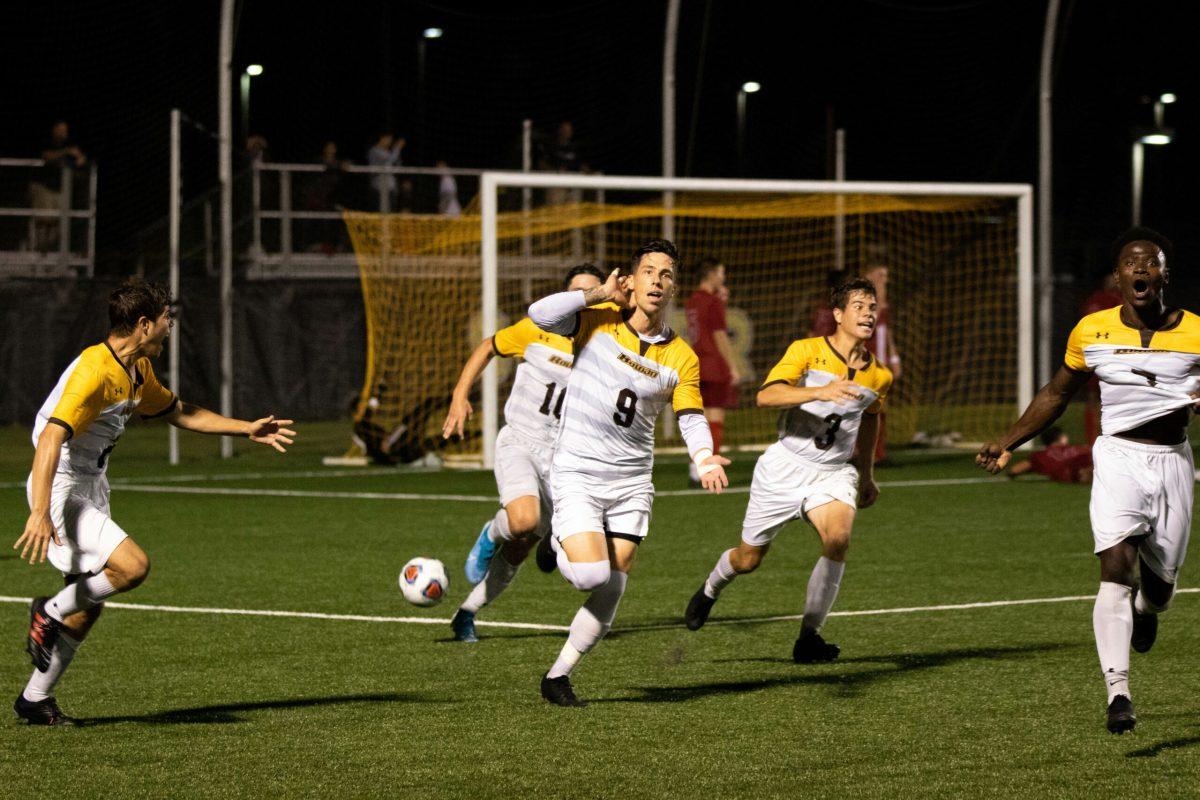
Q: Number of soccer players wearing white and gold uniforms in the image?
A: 5